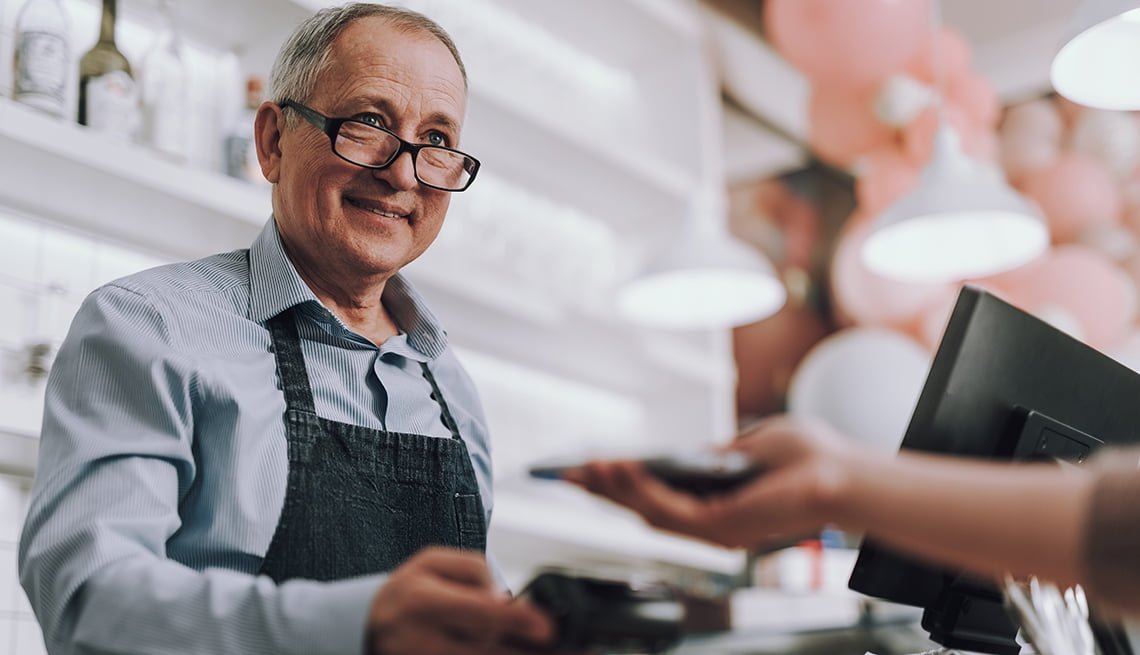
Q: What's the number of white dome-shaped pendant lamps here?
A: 3